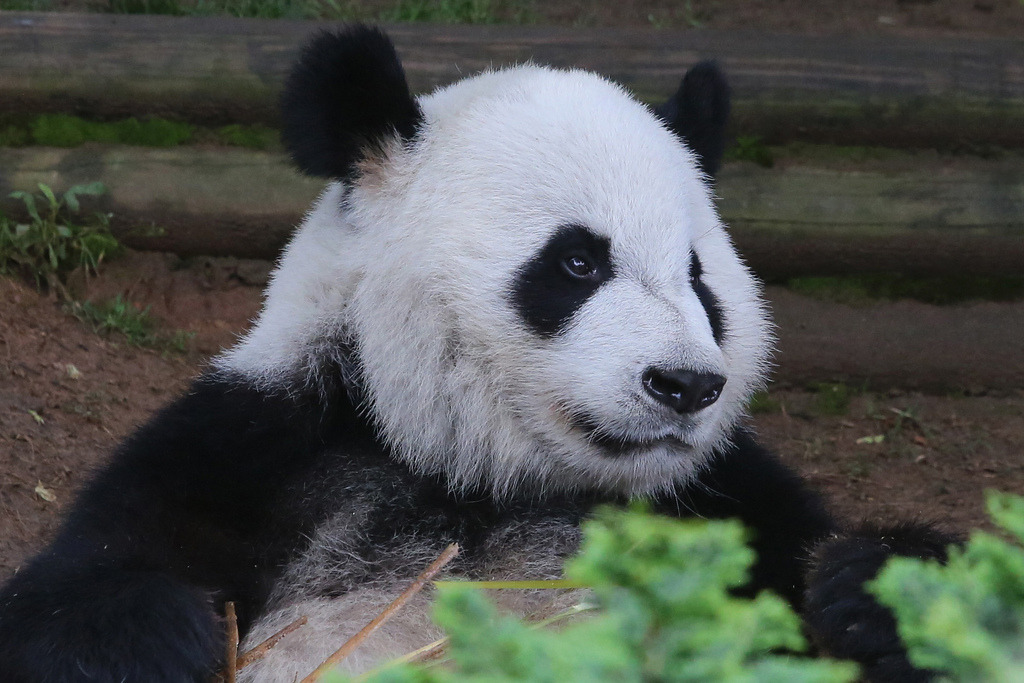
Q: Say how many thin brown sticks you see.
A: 3